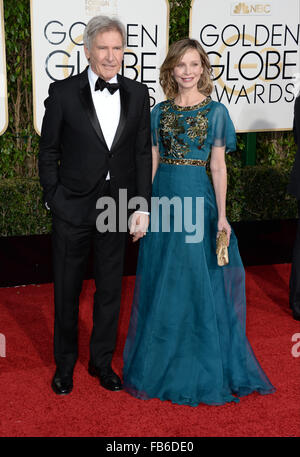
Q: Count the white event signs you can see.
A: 3